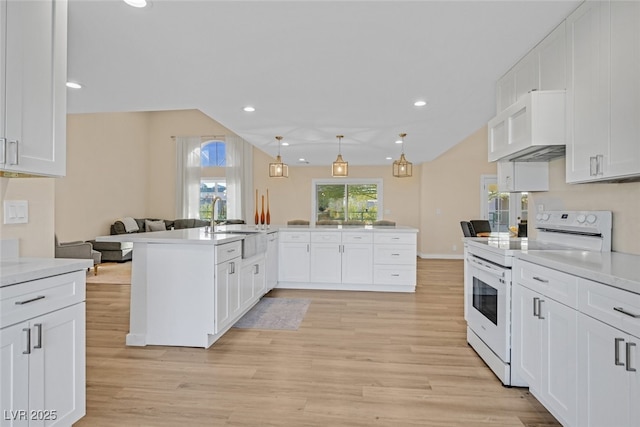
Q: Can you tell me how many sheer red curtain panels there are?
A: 0